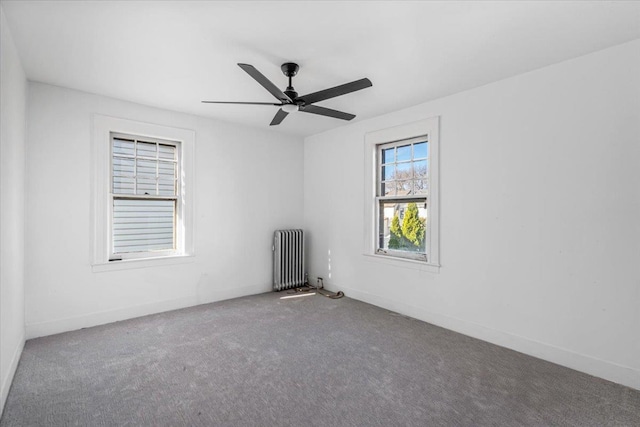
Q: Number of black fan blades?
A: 5